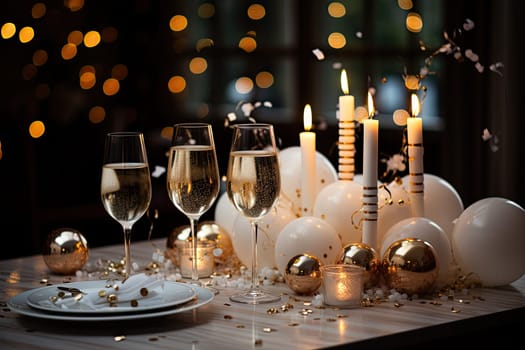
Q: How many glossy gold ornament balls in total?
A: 6